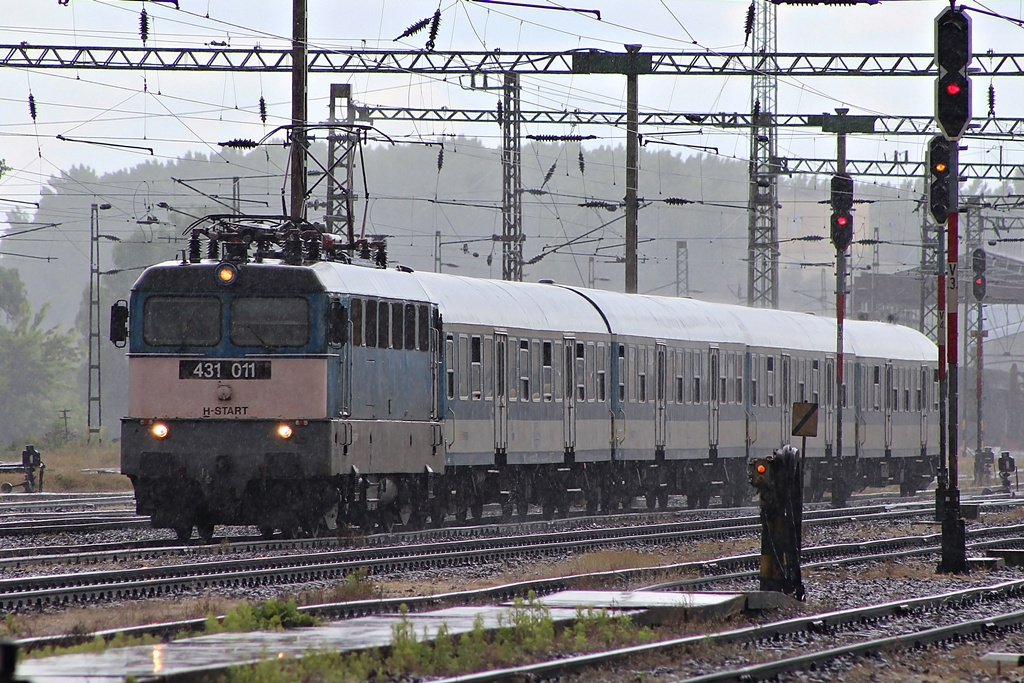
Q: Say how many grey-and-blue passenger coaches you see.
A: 4